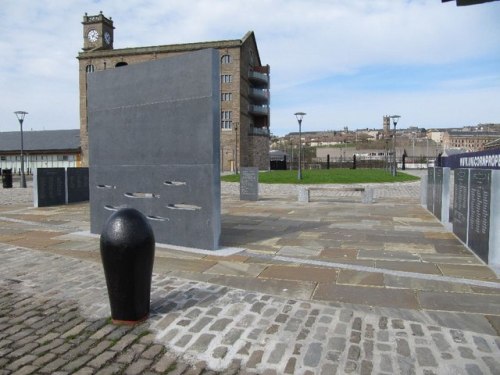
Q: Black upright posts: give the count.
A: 1